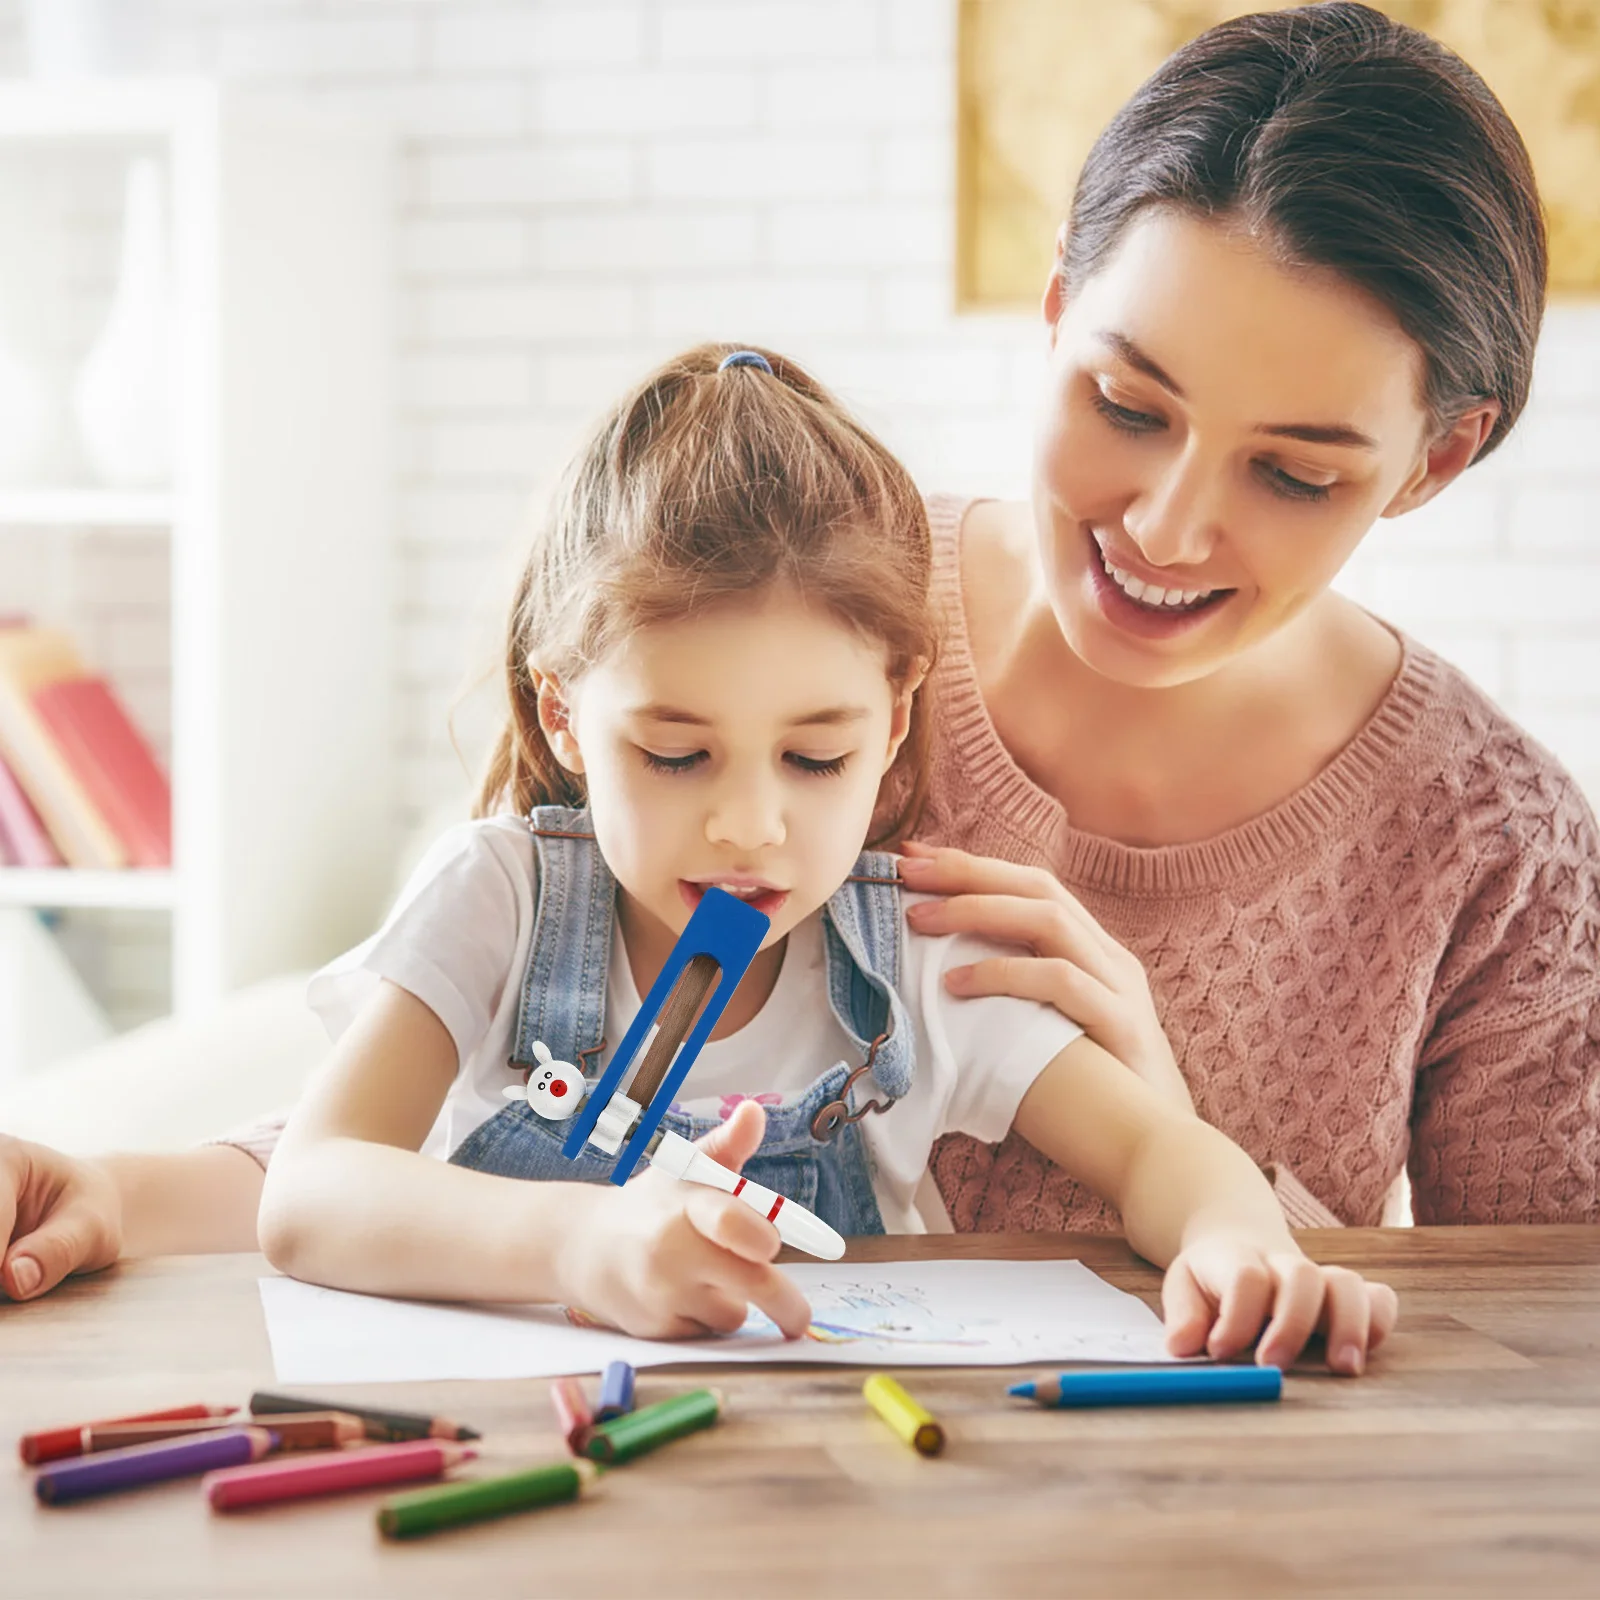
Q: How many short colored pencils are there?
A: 11